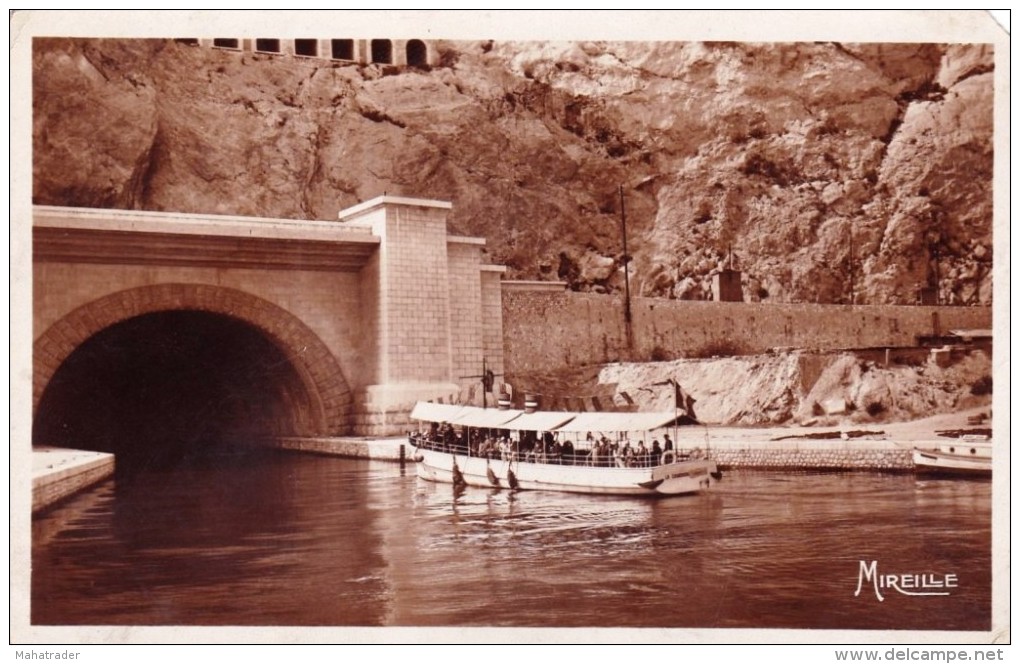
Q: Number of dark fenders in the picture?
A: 3